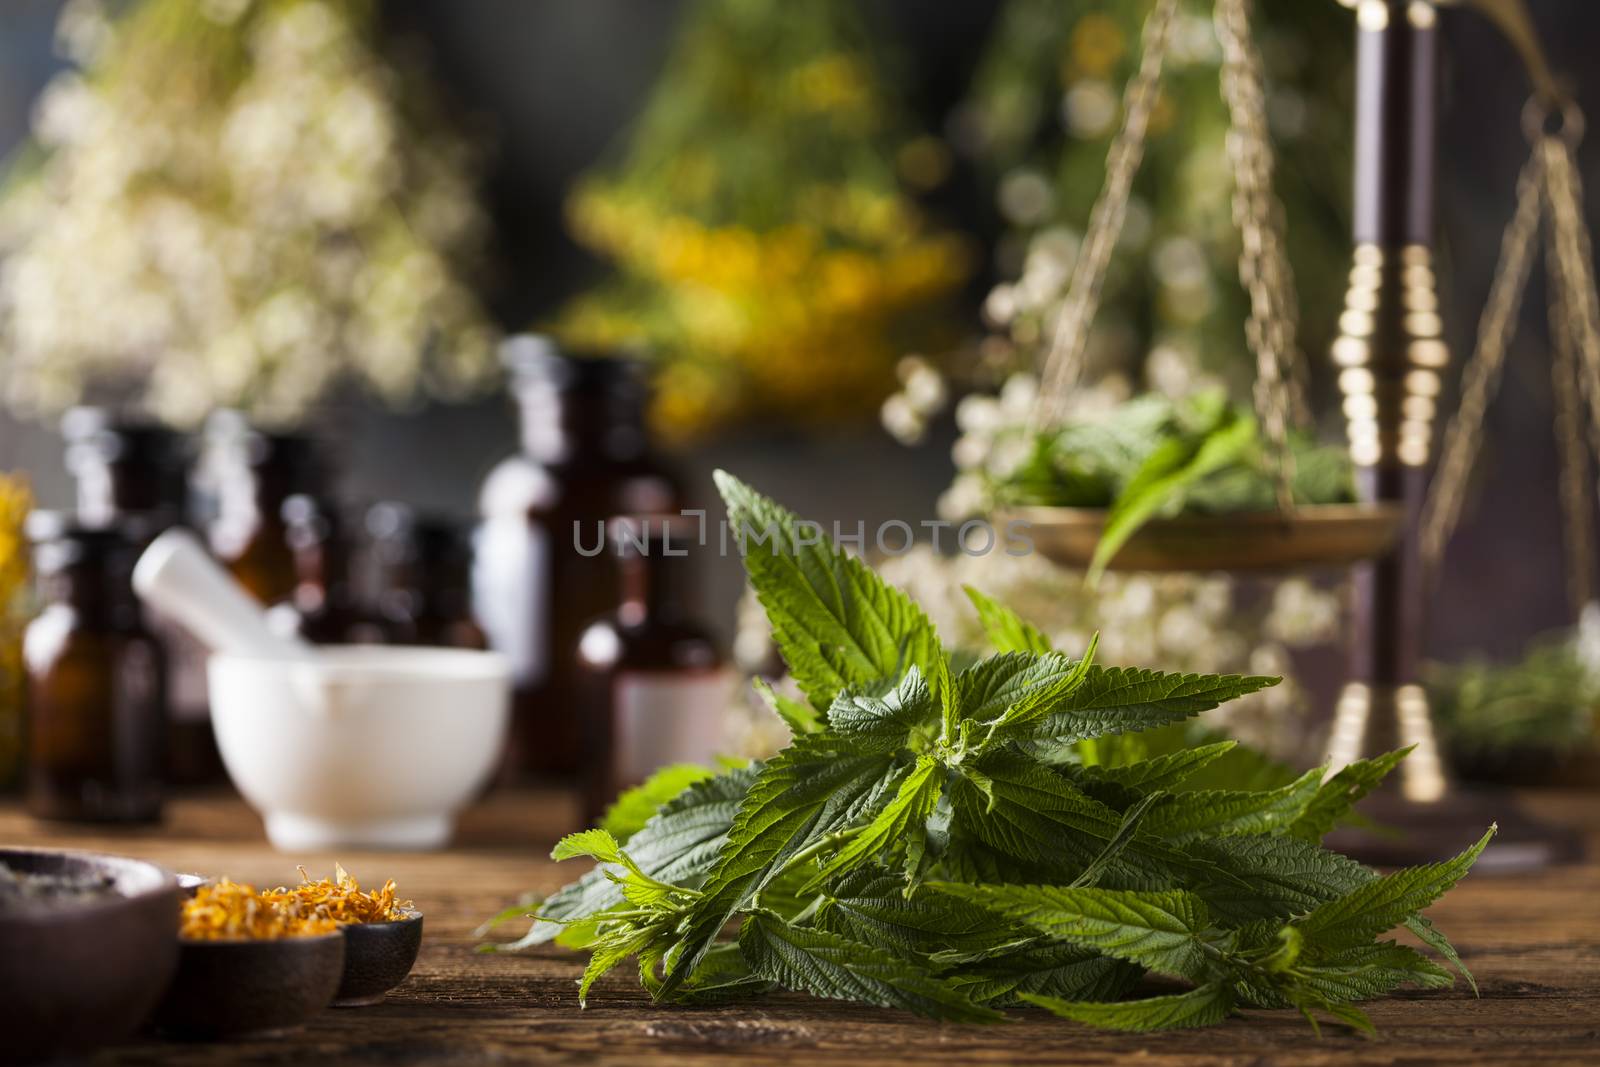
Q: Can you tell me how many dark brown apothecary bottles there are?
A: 7